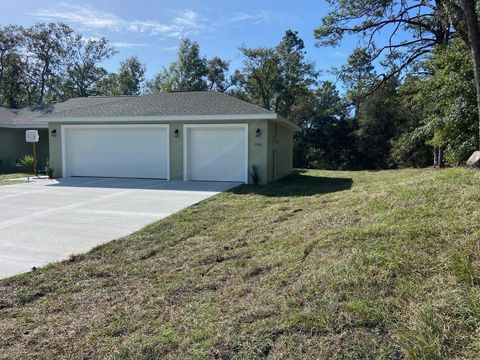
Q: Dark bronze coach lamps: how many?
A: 3